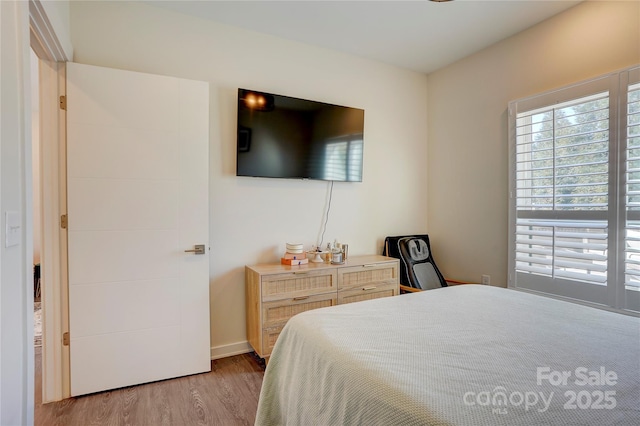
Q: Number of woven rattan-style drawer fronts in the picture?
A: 5